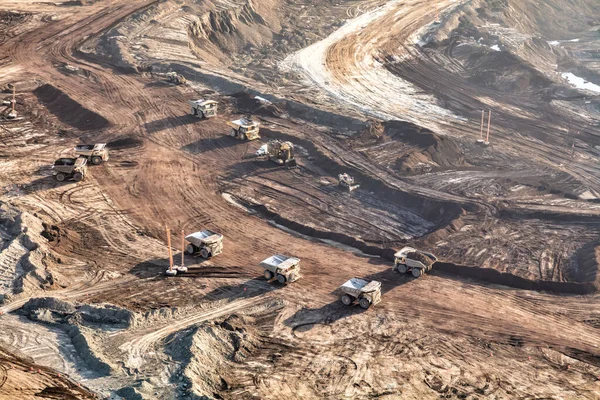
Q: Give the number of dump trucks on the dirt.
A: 8